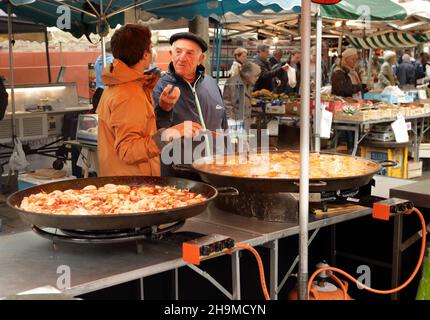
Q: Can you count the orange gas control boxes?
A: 2